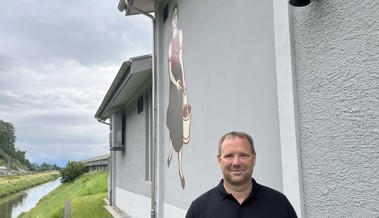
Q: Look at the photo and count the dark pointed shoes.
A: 2